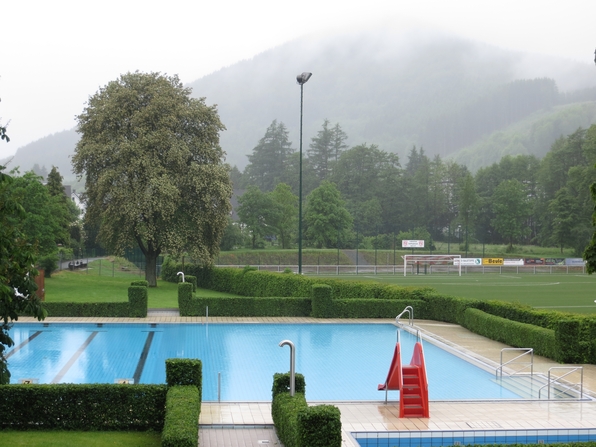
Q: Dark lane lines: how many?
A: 3